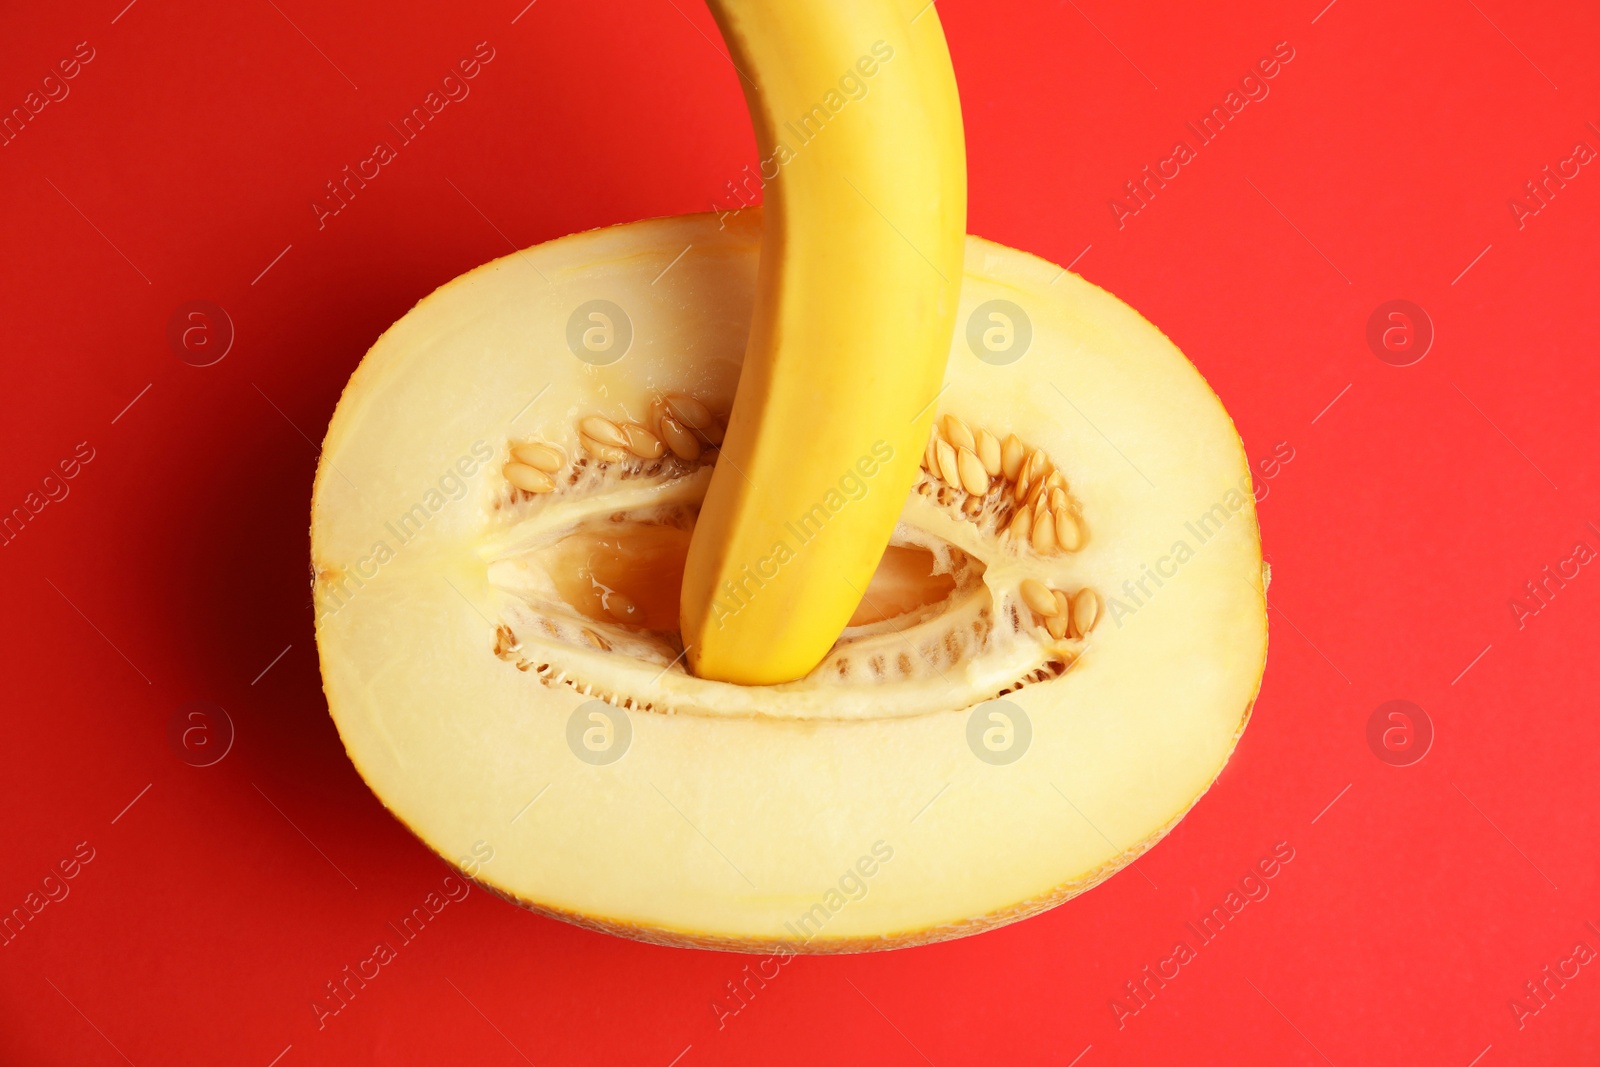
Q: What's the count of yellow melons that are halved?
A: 1